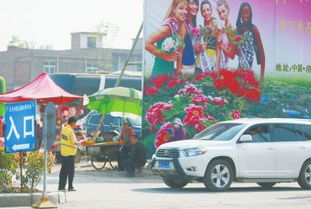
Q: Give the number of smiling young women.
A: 5